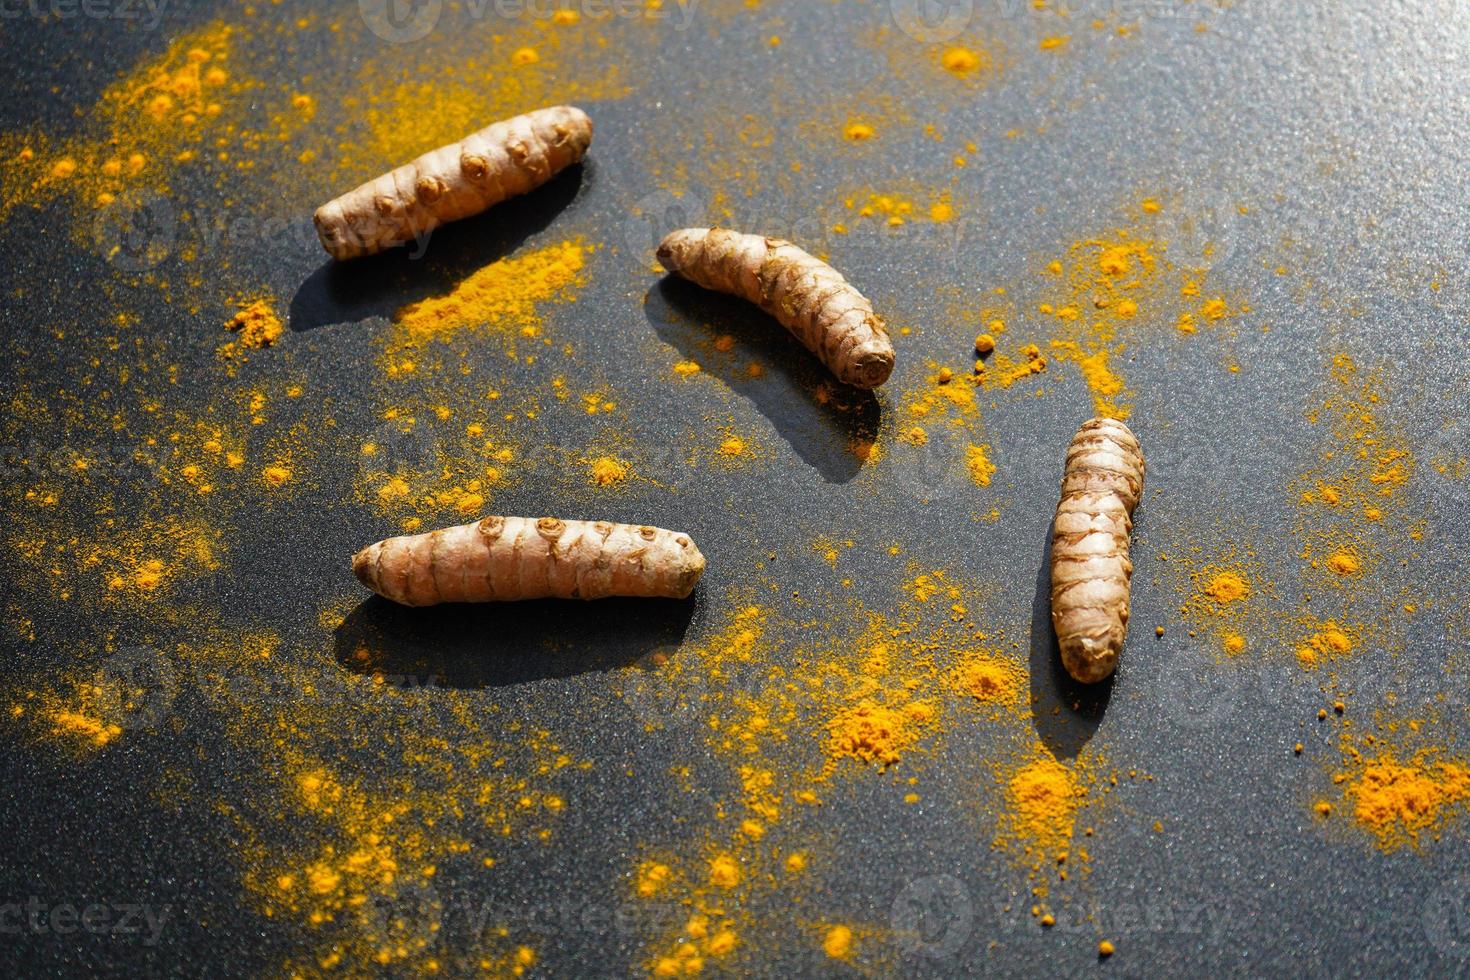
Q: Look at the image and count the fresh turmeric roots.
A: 4